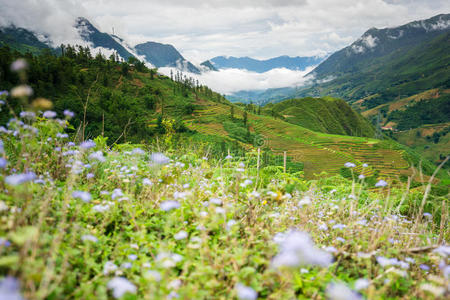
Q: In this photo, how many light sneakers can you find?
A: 0